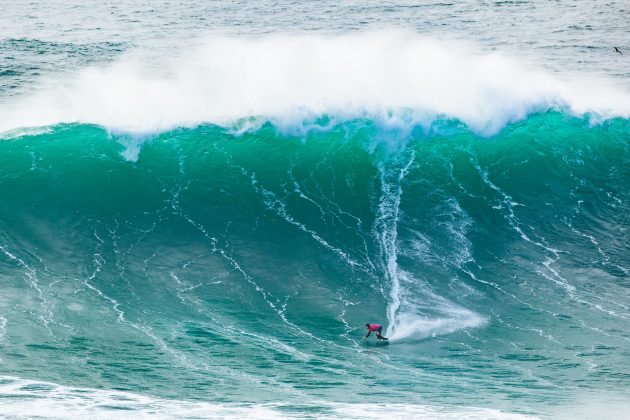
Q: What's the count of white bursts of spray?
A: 2